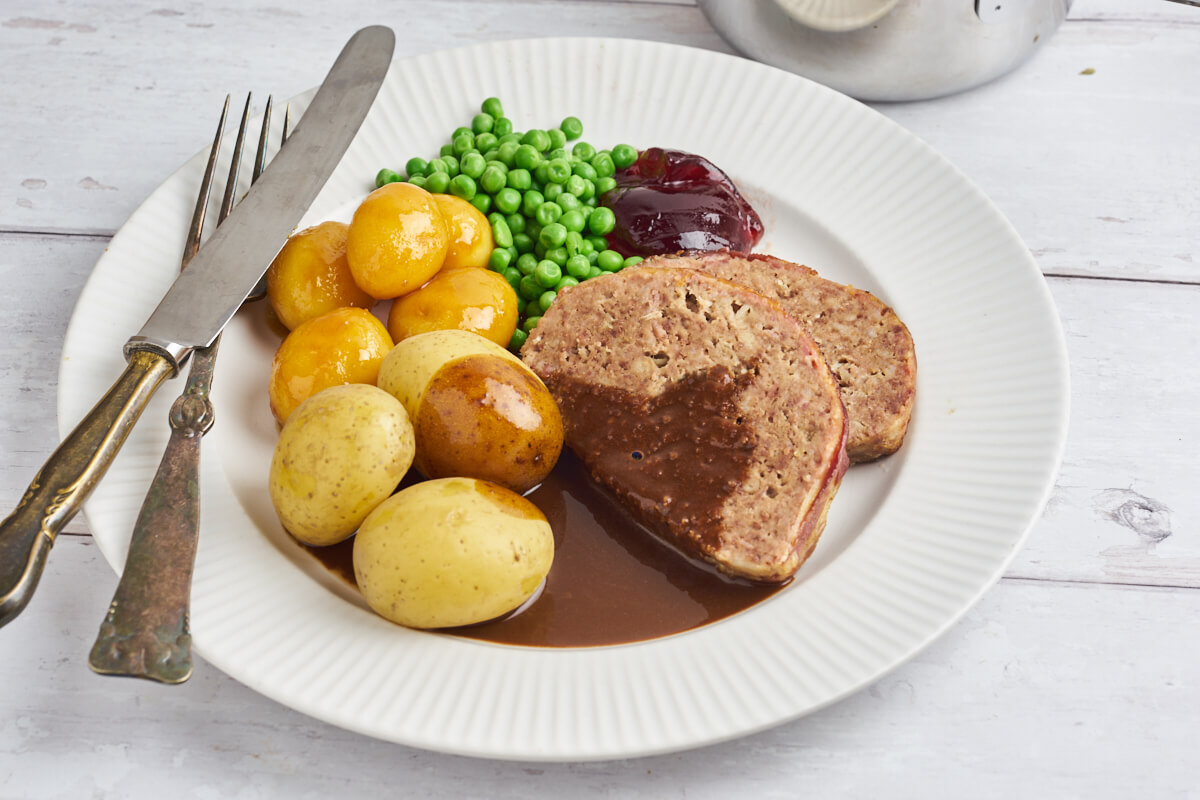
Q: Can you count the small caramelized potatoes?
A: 5